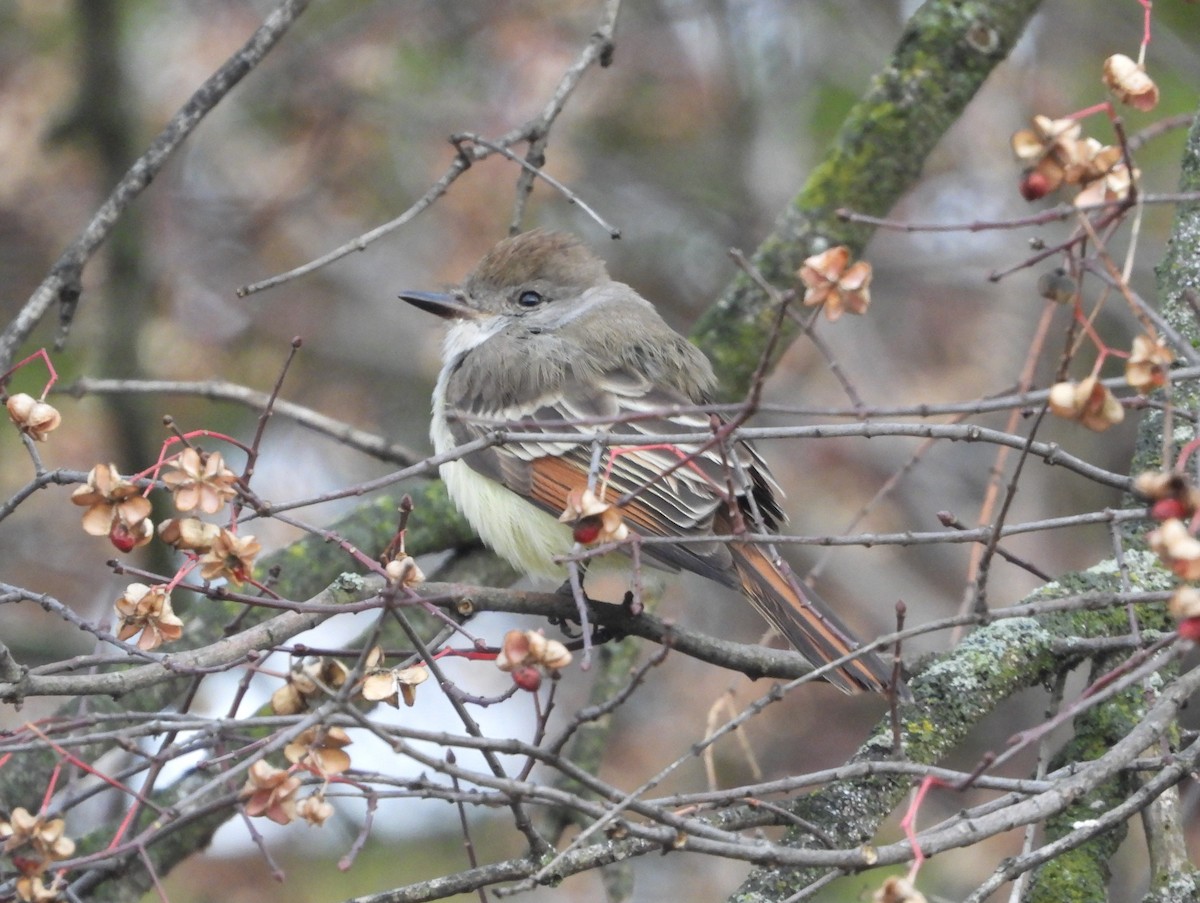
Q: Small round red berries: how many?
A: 6